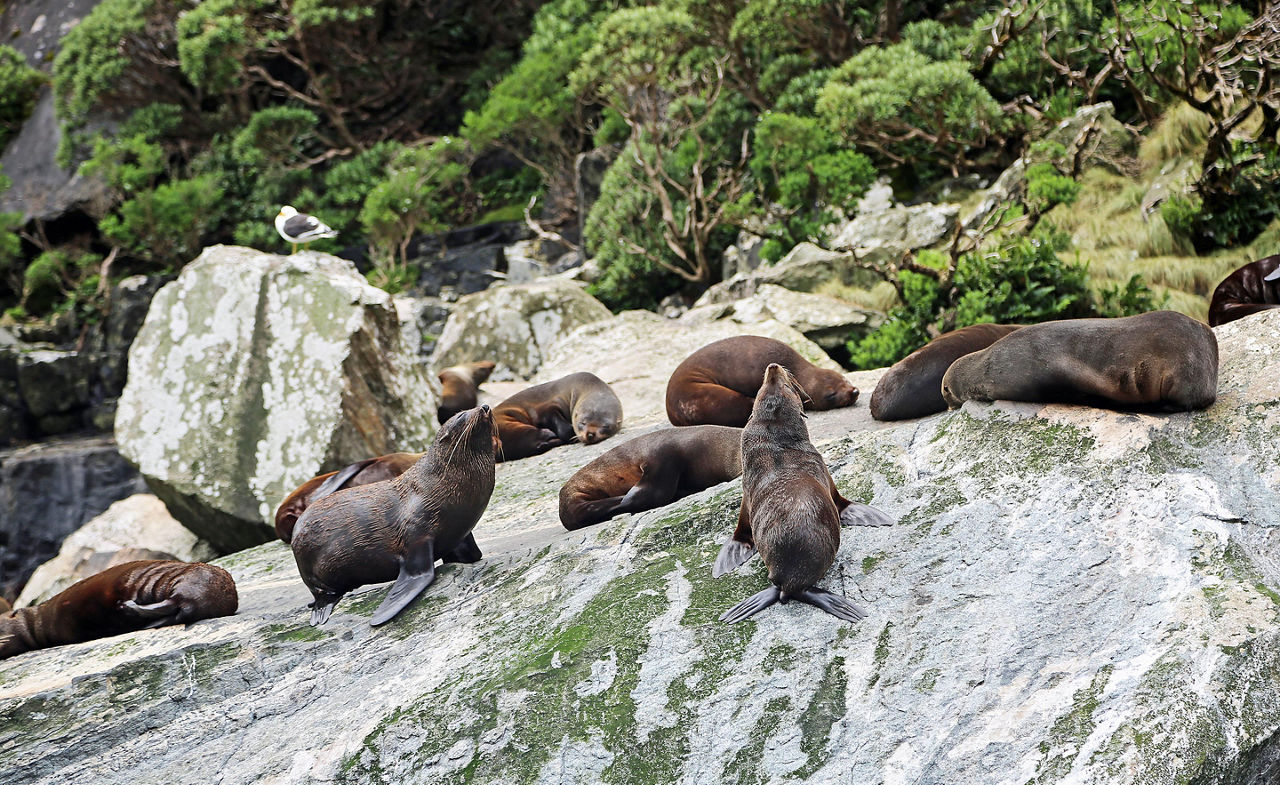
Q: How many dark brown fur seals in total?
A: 11